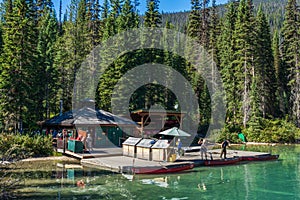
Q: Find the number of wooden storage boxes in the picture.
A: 3